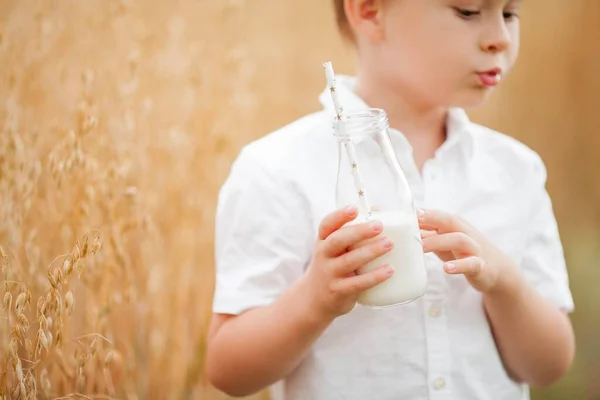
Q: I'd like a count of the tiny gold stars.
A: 4